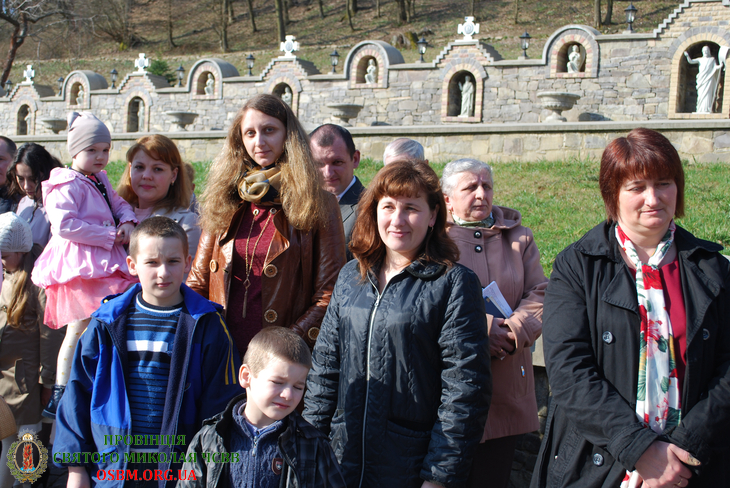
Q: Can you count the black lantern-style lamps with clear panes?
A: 9